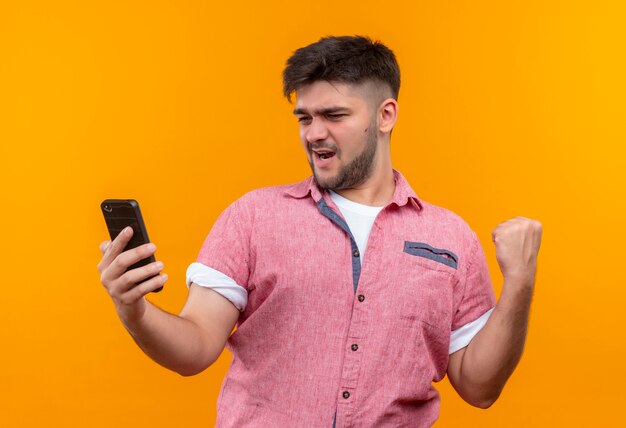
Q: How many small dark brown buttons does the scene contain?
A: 4